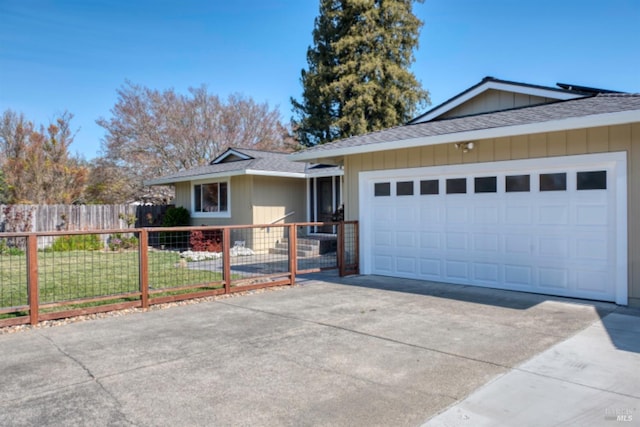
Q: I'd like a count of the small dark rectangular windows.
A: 8